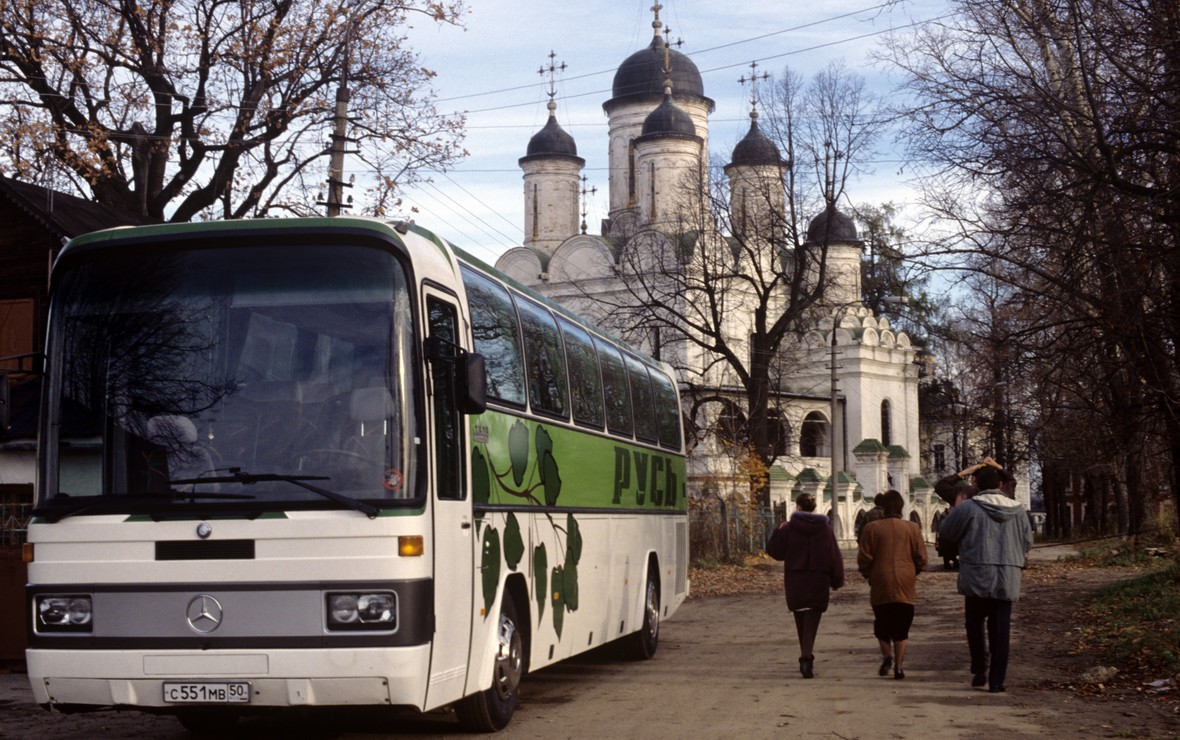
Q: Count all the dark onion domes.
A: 5